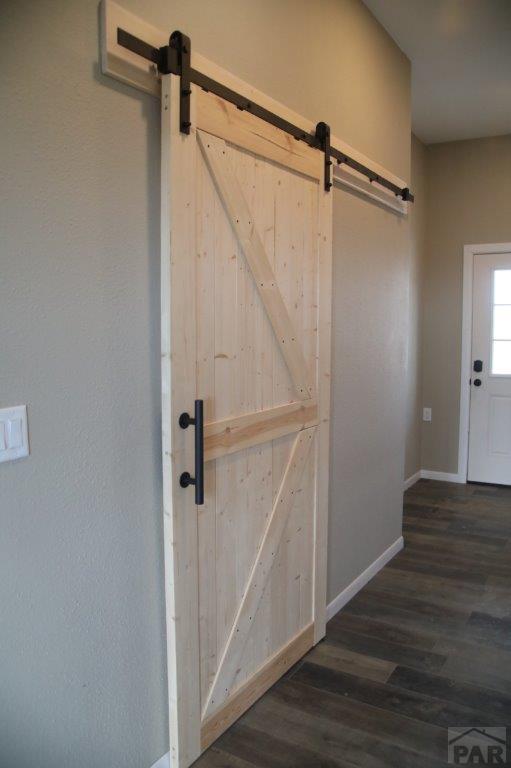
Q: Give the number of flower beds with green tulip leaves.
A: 0